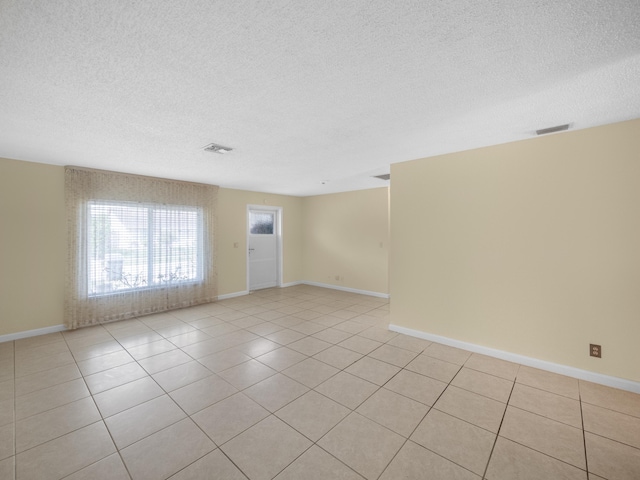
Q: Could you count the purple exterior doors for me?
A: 0